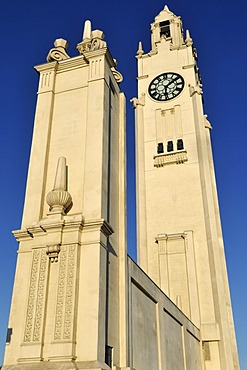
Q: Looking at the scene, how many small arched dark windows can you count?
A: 3